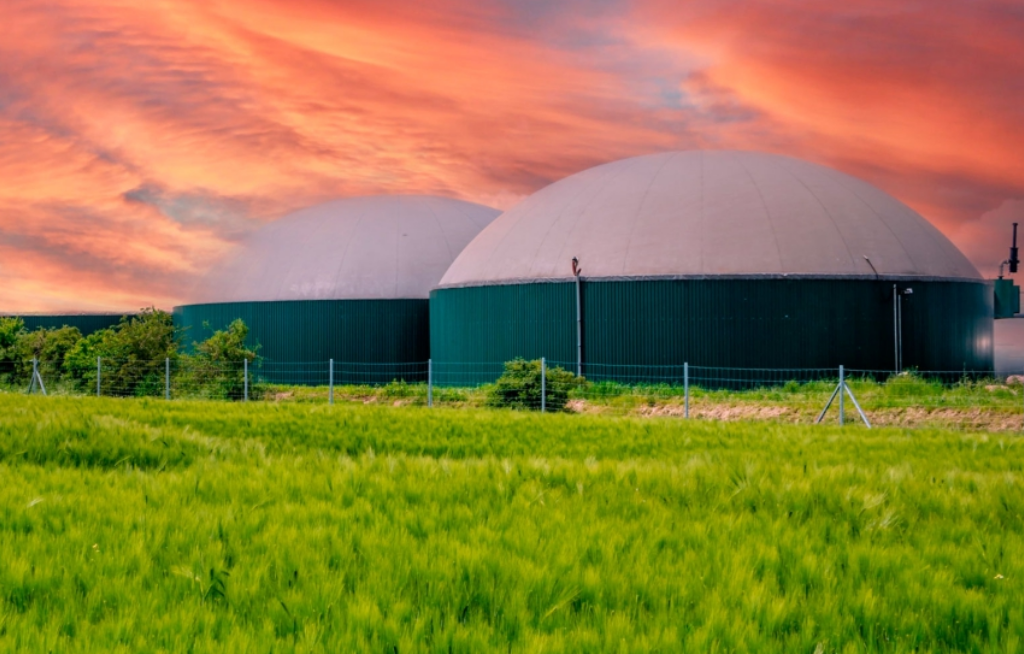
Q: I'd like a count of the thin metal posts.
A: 9